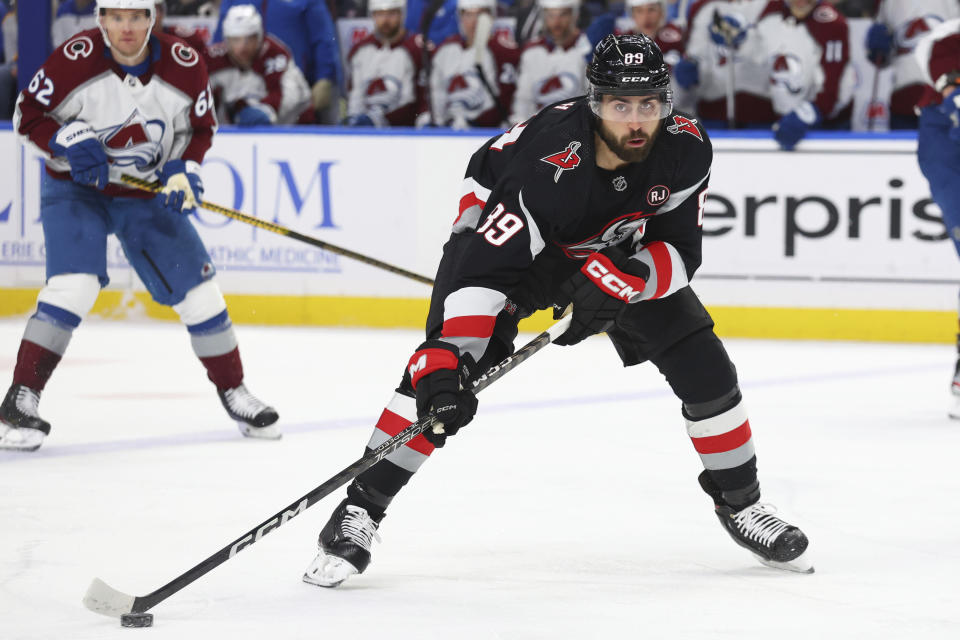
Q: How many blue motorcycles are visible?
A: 0